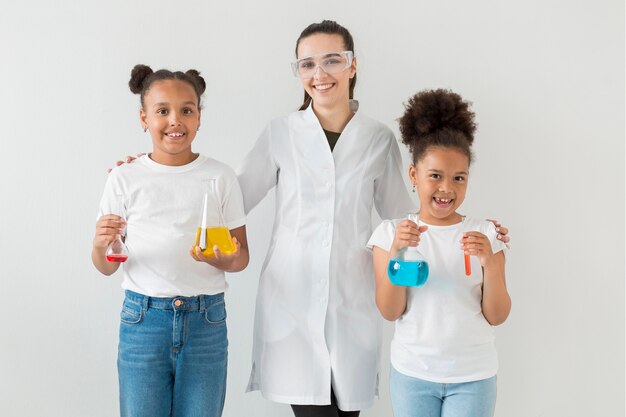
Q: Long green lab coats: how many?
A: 0